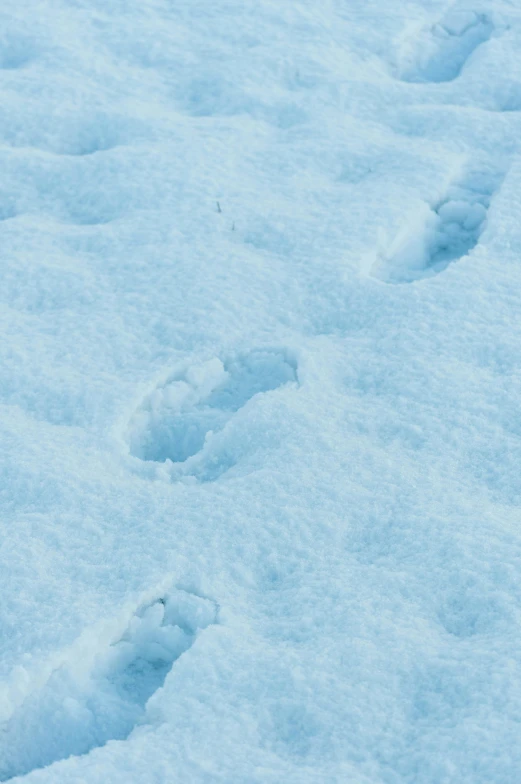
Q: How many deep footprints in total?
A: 4